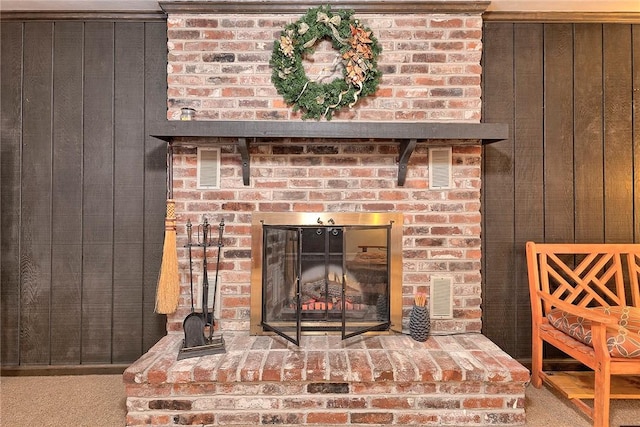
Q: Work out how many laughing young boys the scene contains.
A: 0